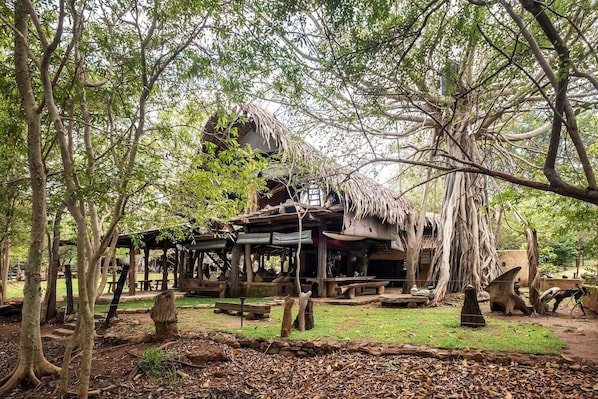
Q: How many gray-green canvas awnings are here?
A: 3